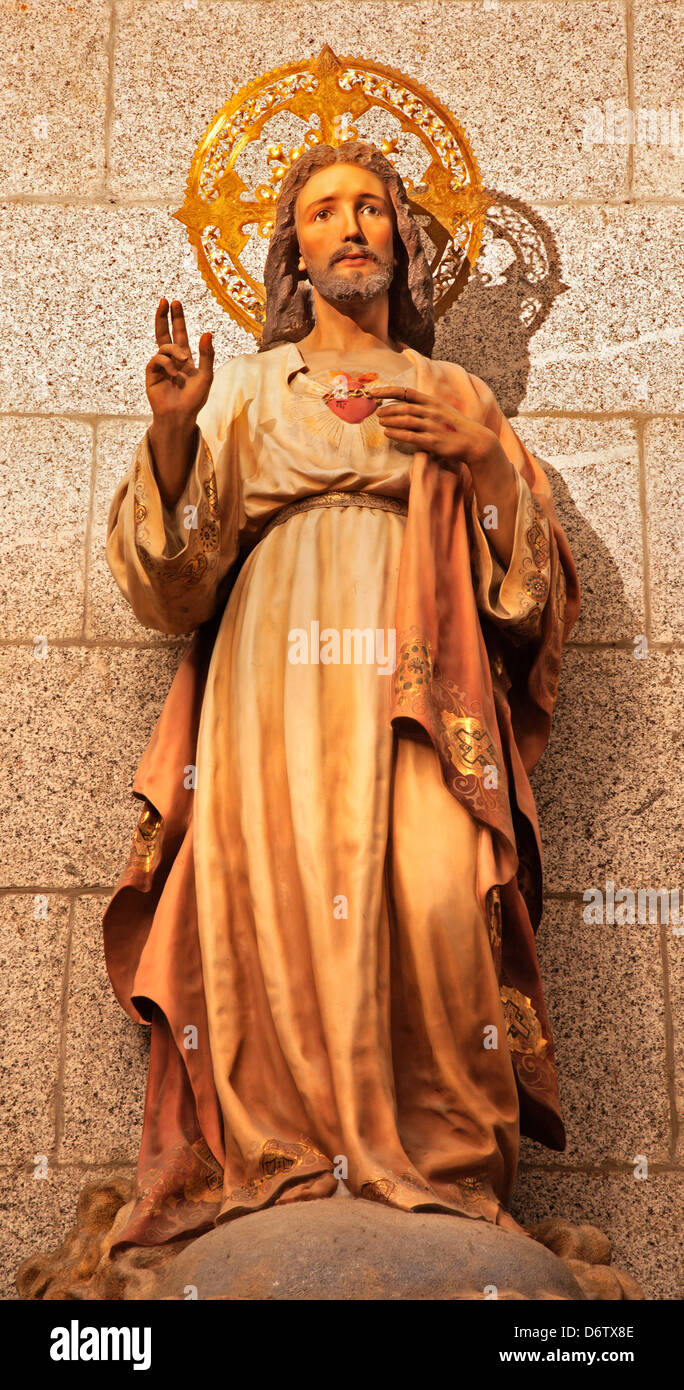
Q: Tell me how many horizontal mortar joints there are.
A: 5